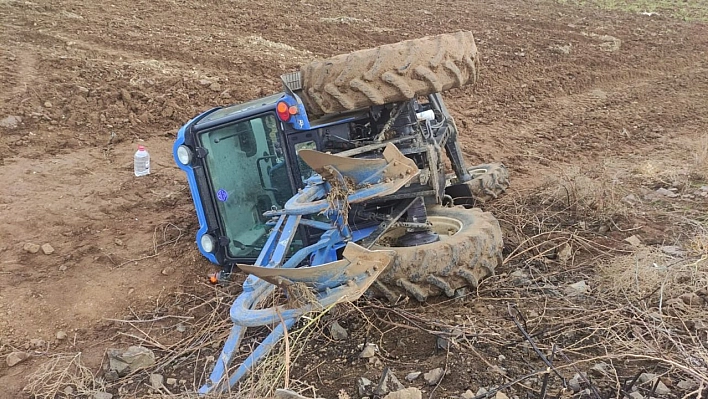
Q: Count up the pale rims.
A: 2